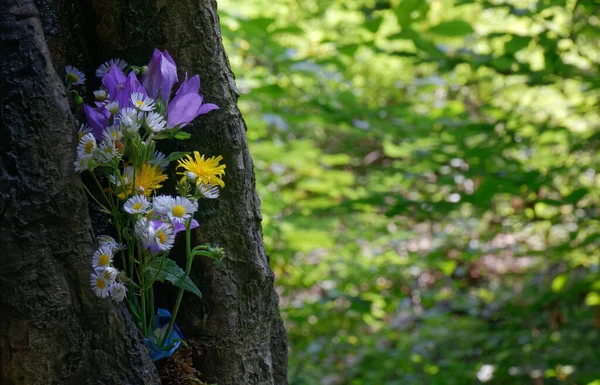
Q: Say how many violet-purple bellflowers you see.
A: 5